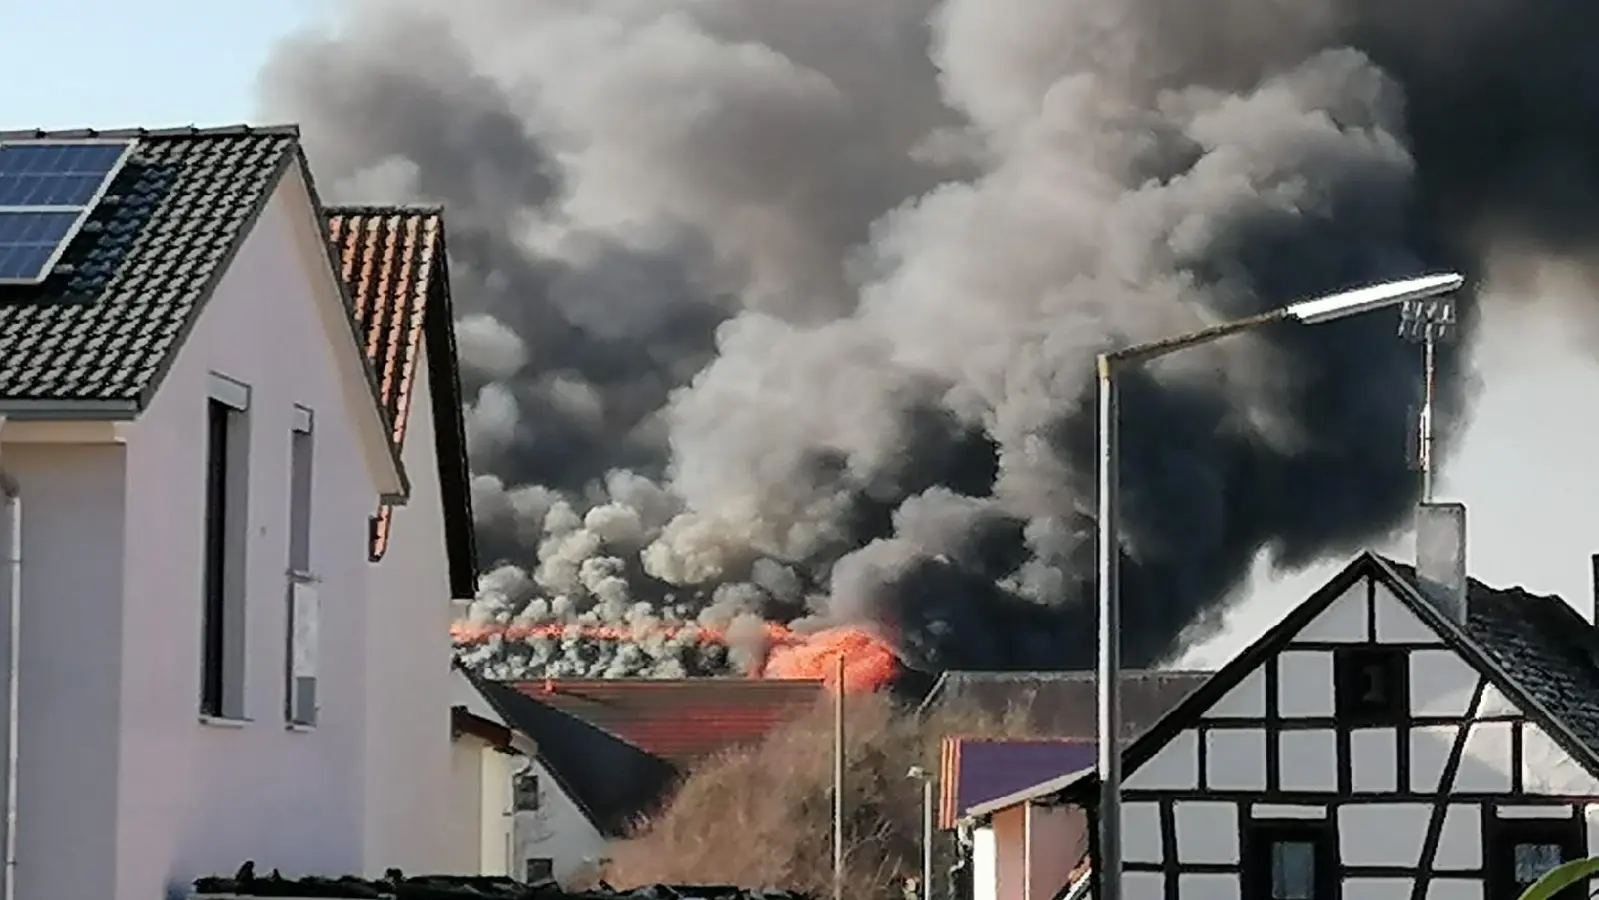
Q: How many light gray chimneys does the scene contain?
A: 1